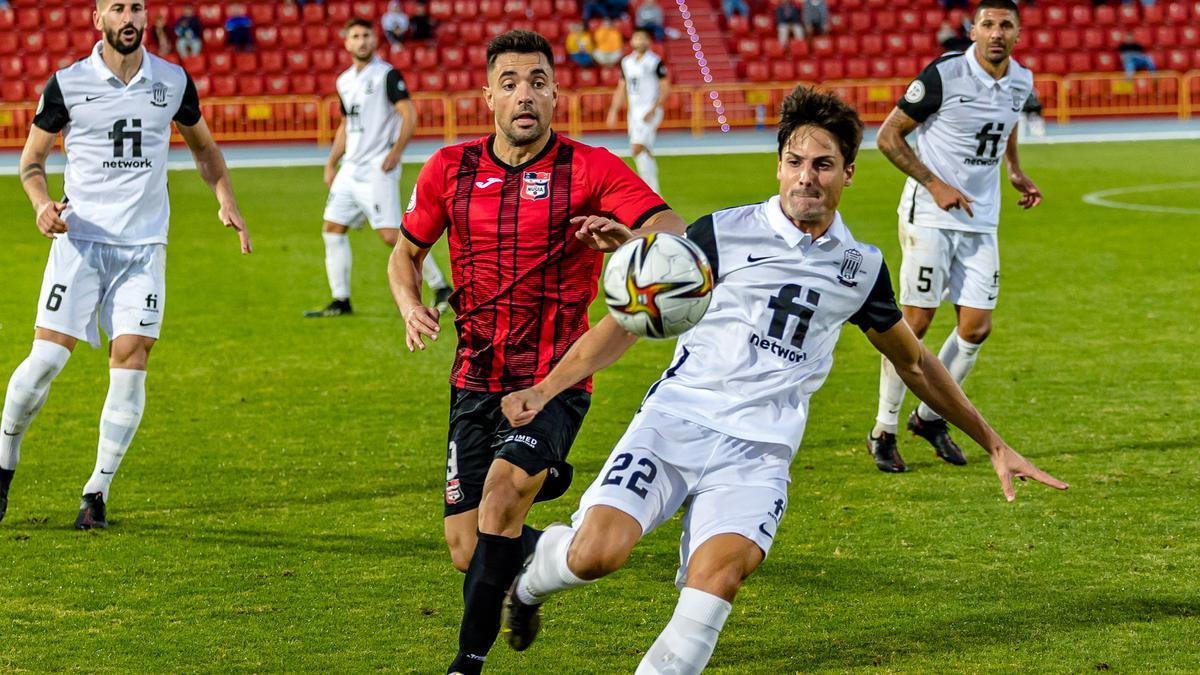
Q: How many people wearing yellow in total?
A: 2